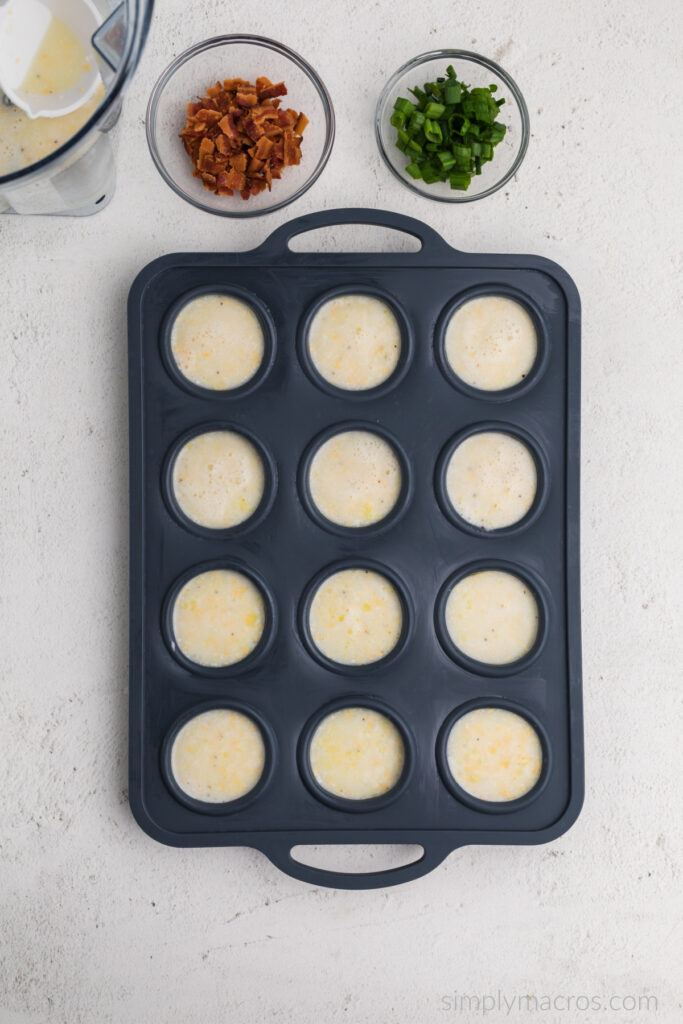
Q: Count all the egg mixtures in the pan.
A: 12